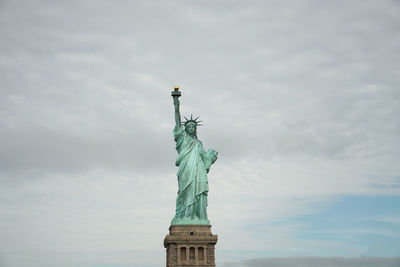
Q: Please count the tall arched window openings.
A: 3